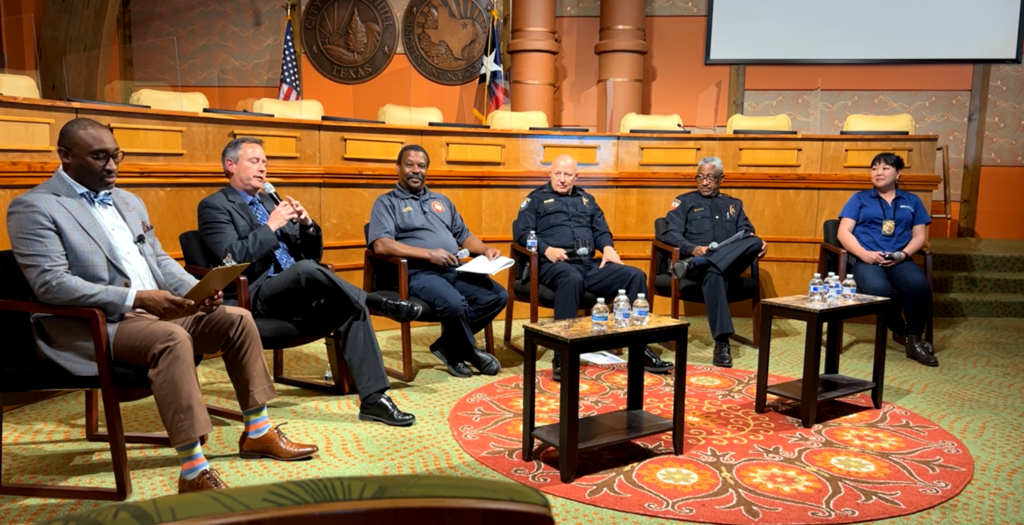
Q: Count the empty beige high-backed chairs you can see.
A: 8